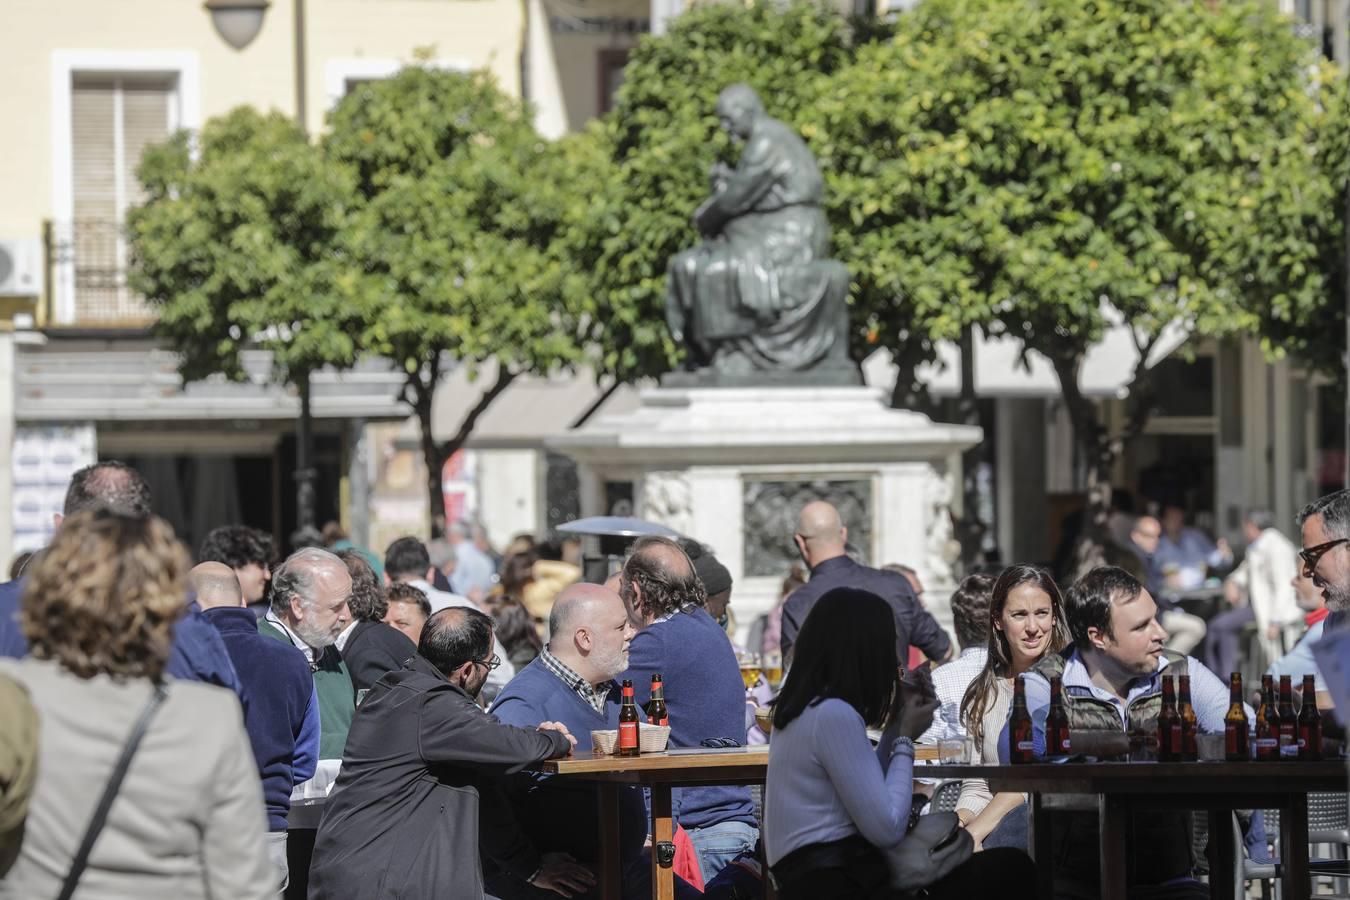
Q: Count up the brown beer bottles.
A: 10